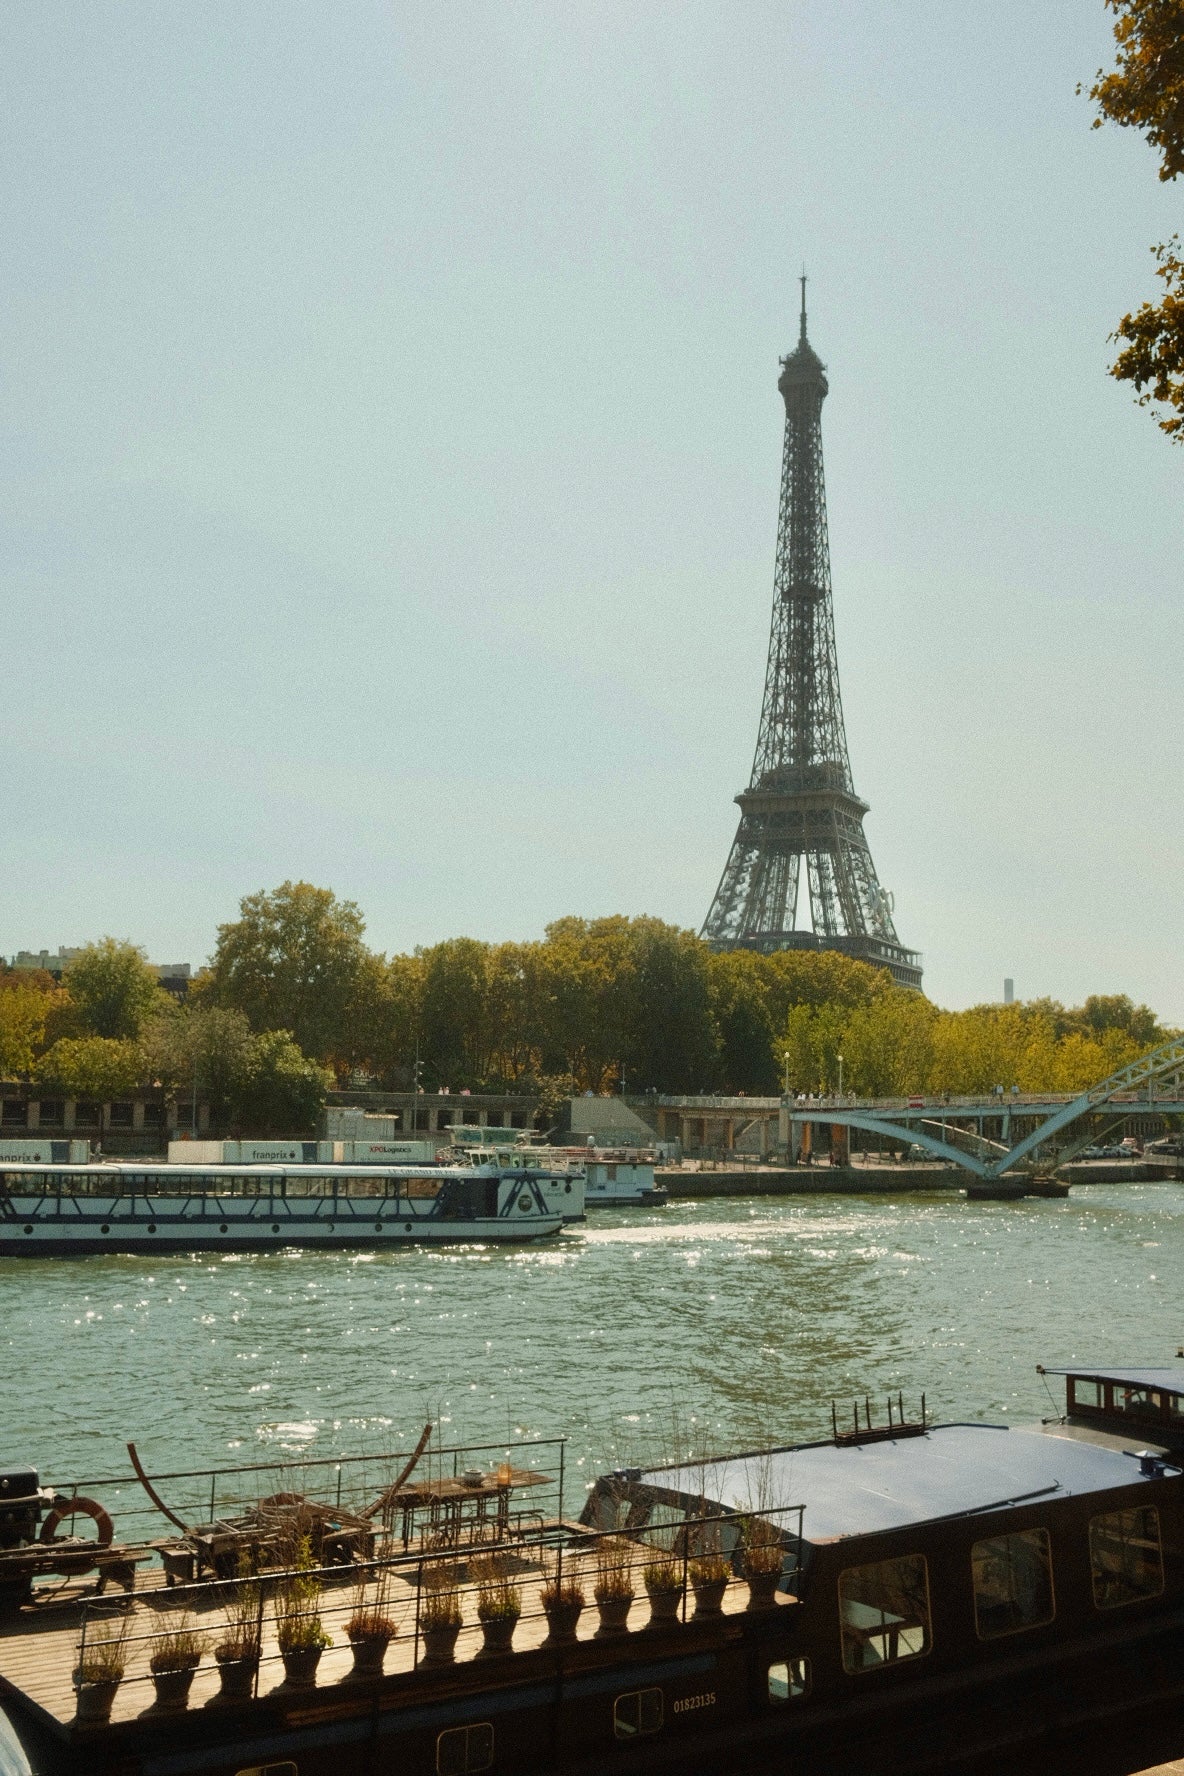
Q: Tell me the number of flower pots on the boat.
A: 12